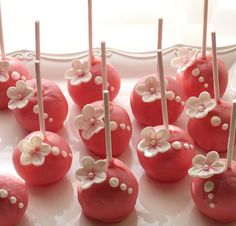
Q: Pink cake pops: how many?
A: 12